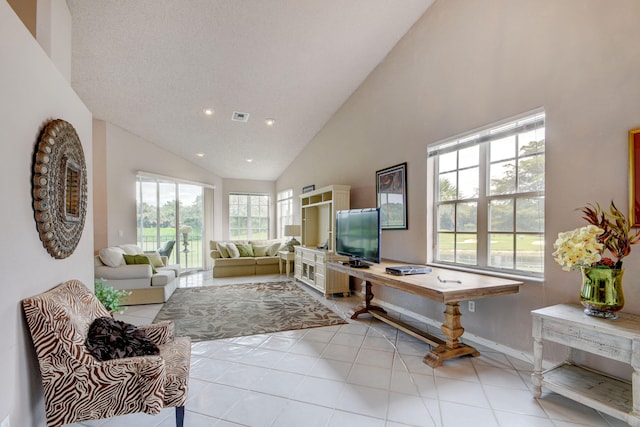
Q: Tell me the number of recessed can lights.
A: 4